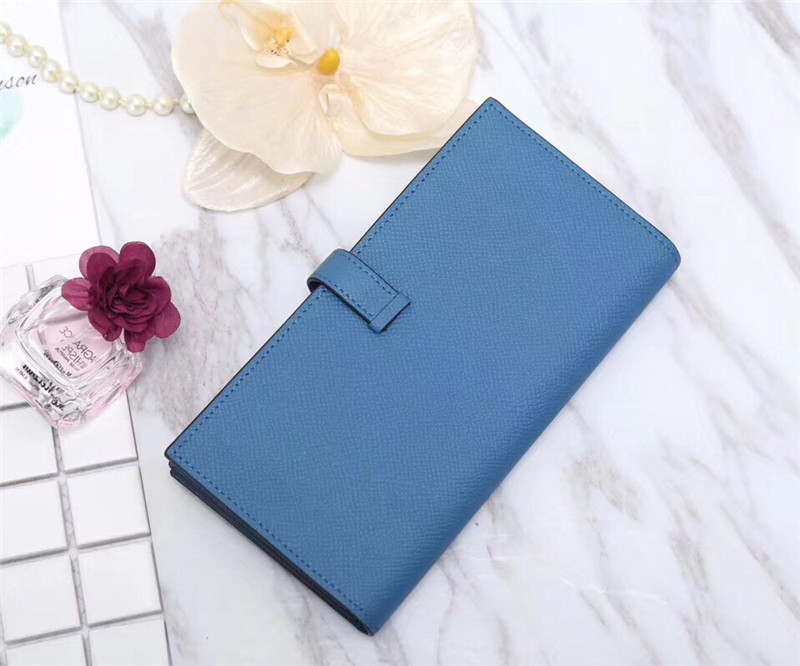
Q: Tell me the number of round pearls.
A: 10